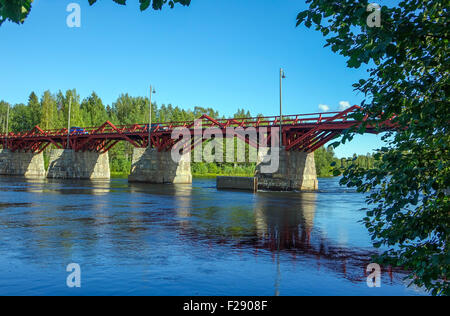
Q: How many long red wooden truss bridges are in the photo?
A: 1